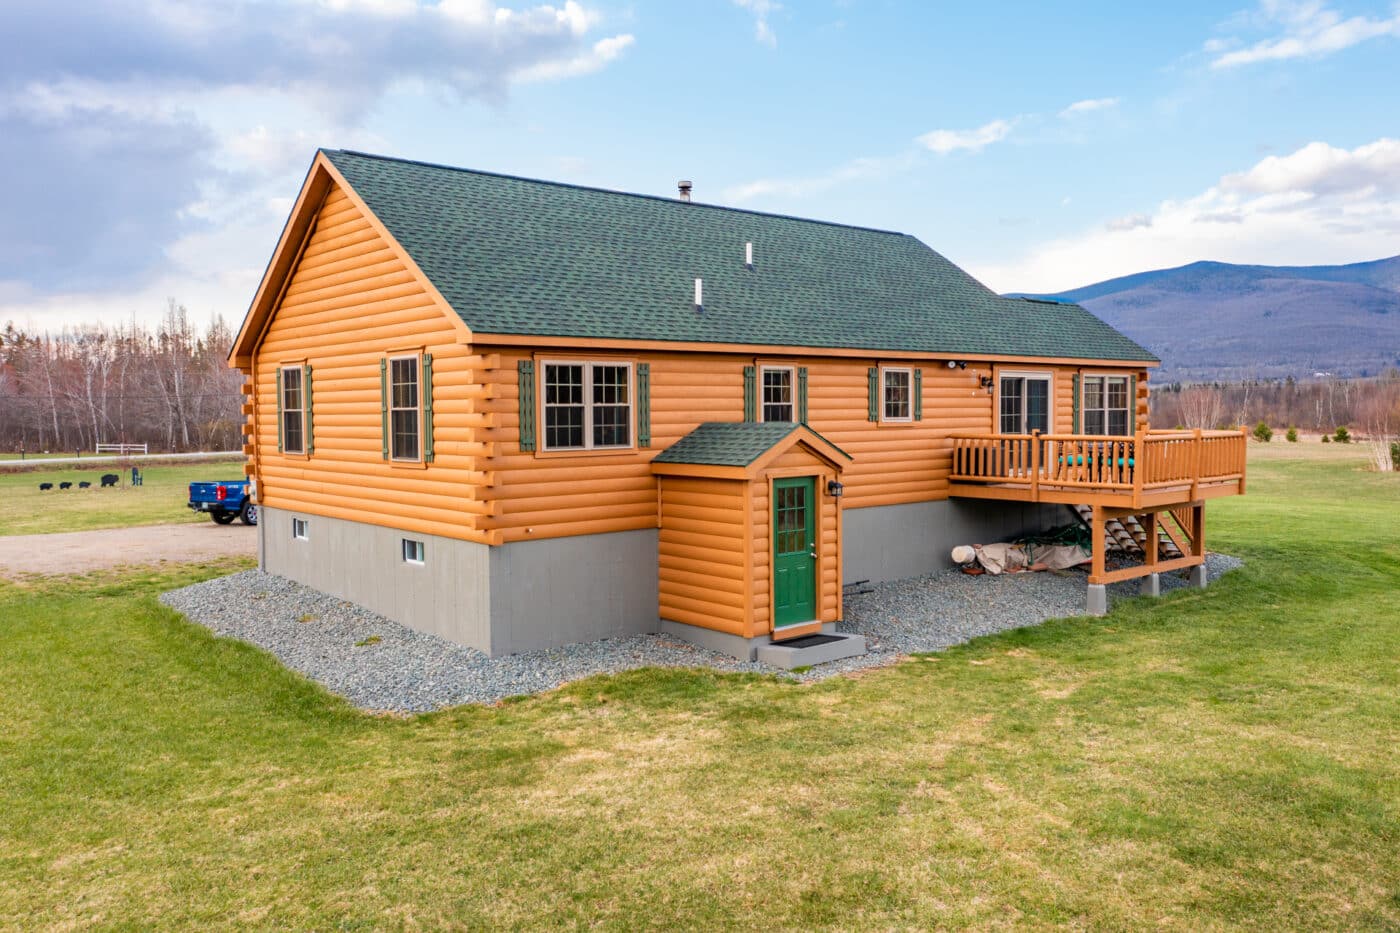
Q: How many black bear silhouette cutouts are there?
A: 4